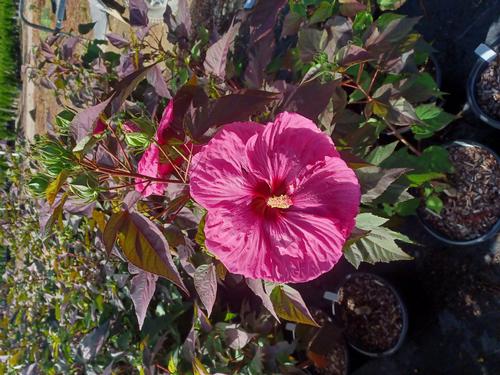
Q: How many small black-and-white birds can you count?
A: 0